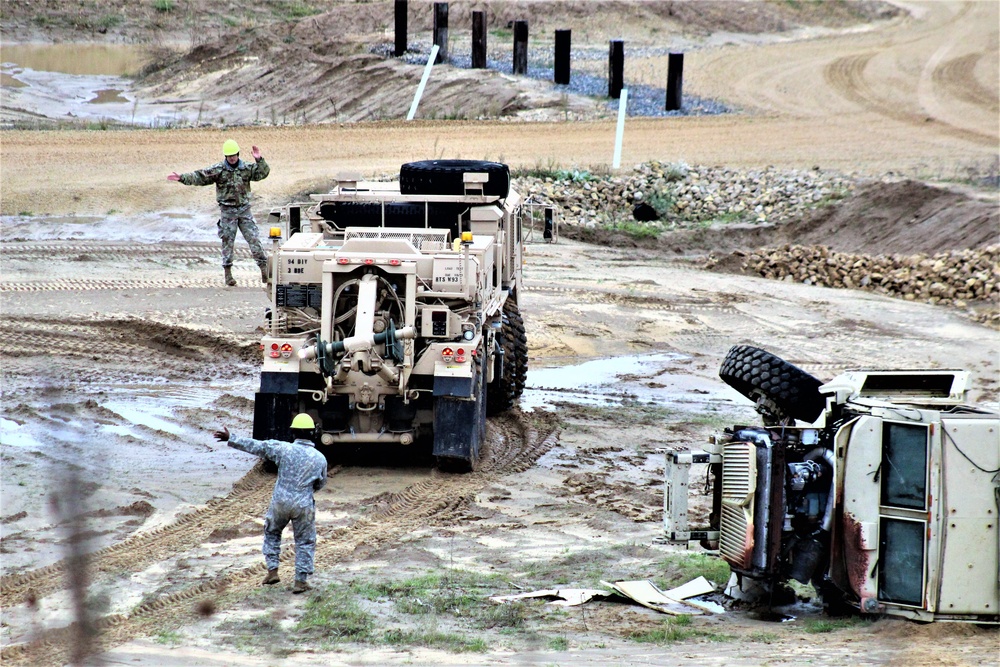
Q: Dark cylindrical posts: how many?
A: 7